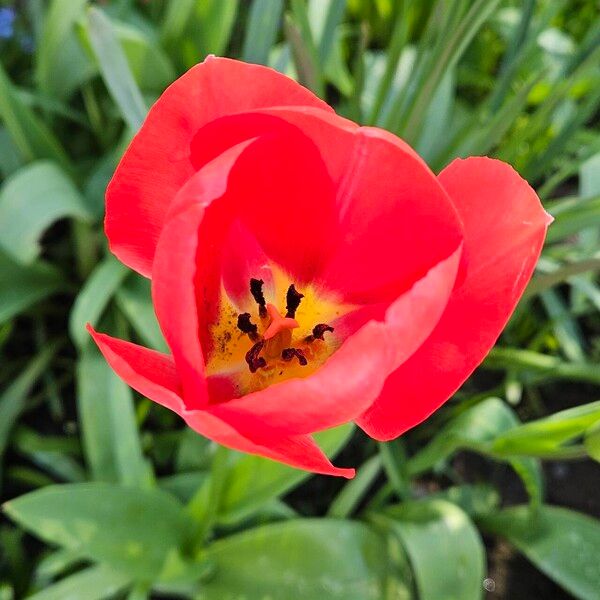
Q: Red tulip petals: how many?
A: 6